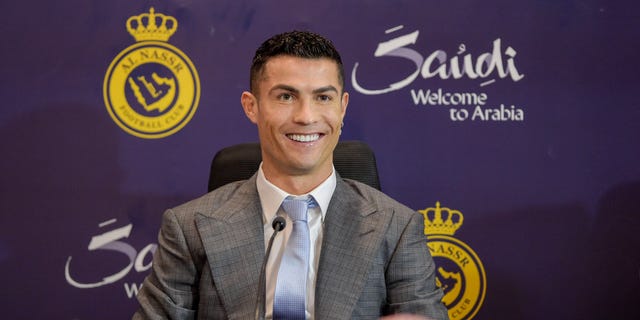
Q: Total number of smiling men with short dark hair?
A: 1